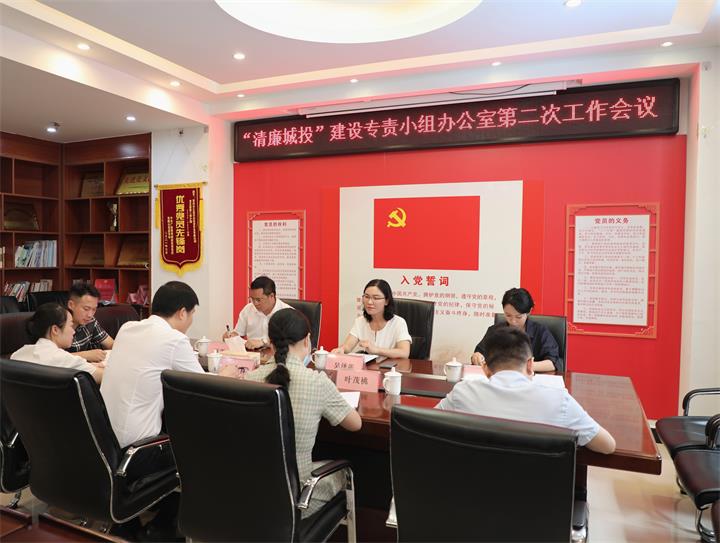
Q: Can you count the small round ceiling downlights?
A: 10